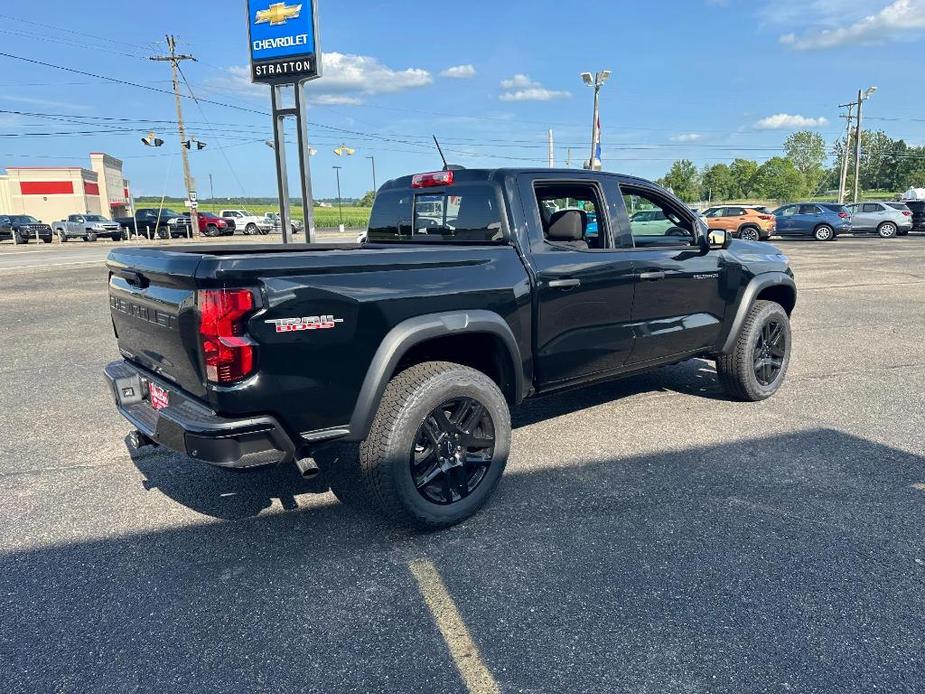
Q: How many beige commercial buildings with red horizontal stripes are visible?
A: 1